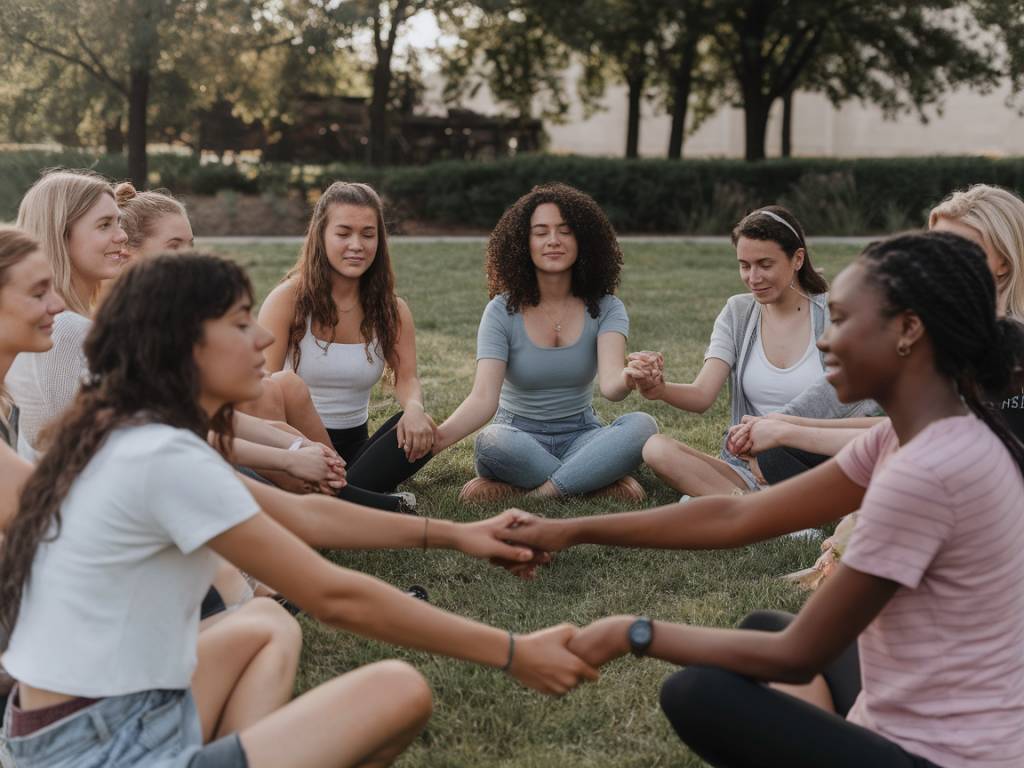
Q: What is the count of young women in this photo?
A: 9